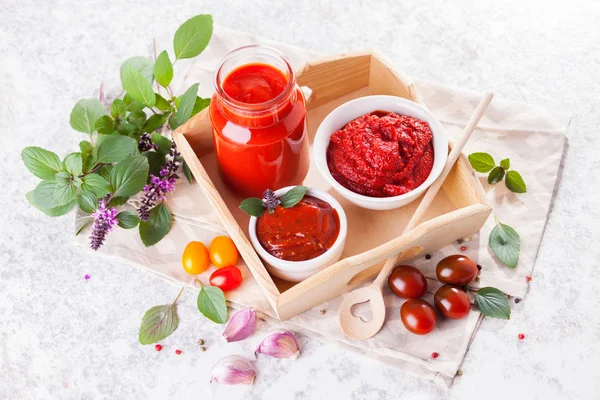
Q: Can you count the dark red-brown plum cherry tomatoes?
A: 4